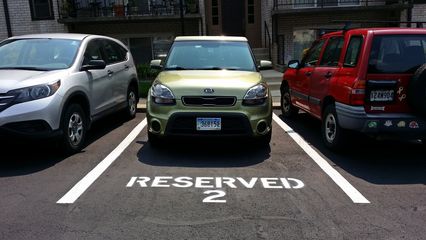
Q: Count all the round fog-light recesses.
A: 2